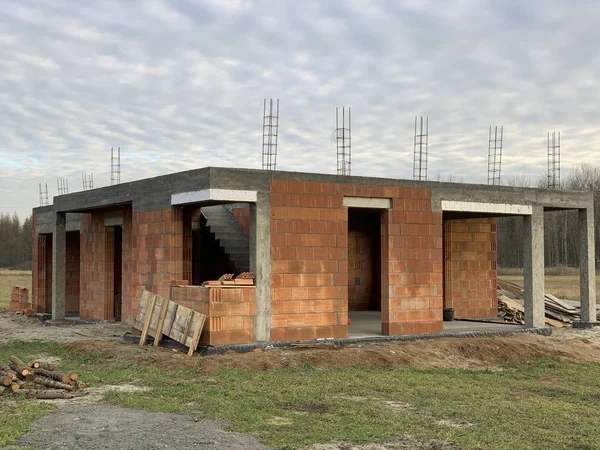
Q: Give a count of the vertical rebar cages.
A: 9